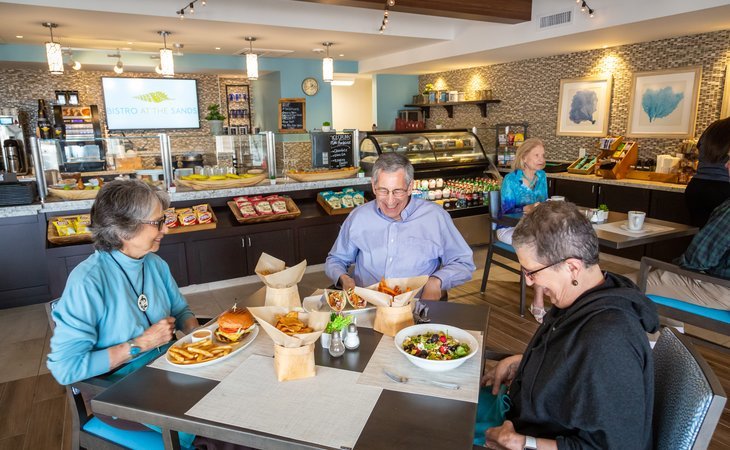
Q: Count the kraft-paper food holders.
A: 3